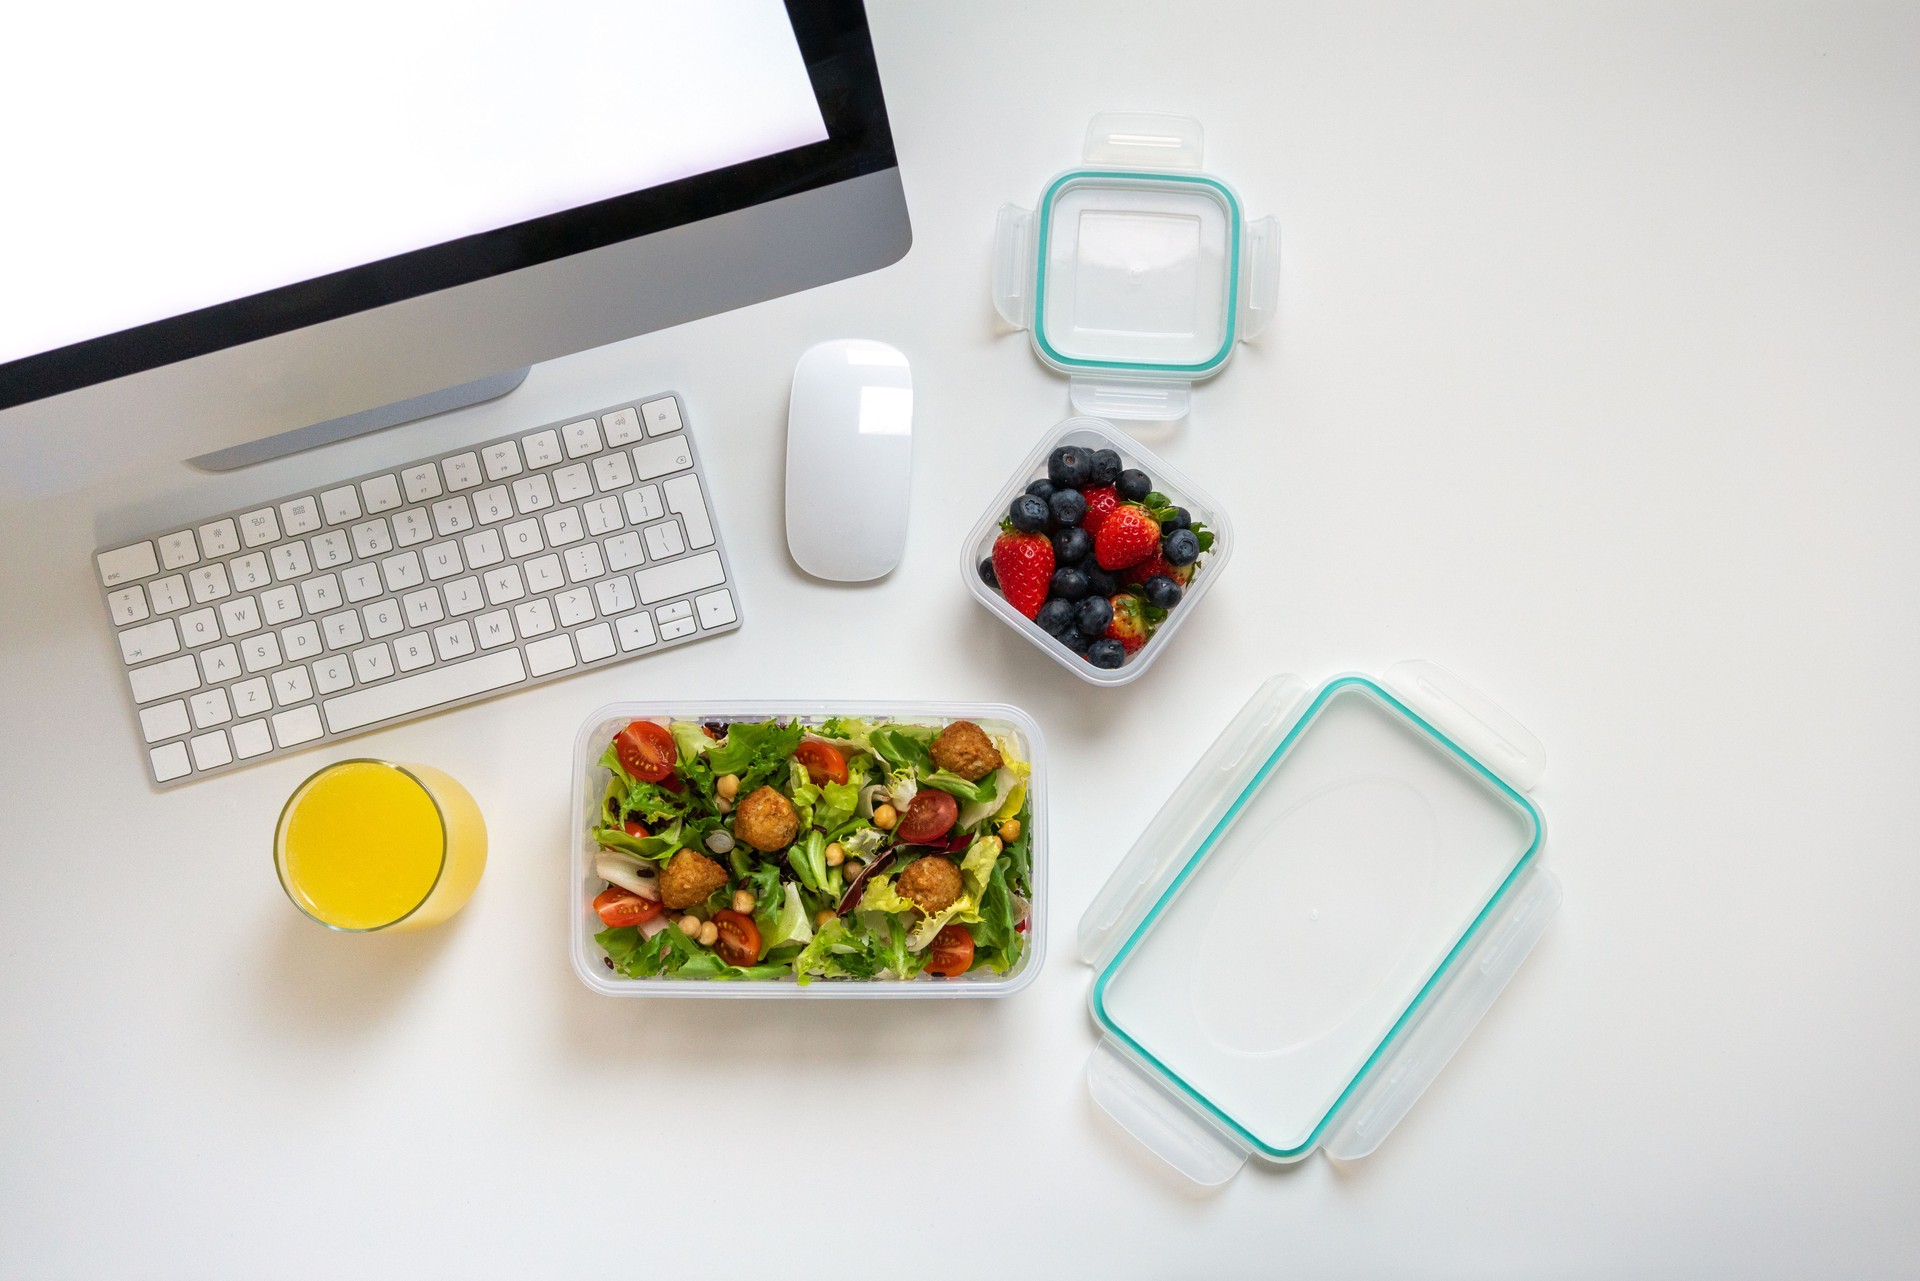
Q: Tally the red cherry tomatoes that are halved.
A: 6